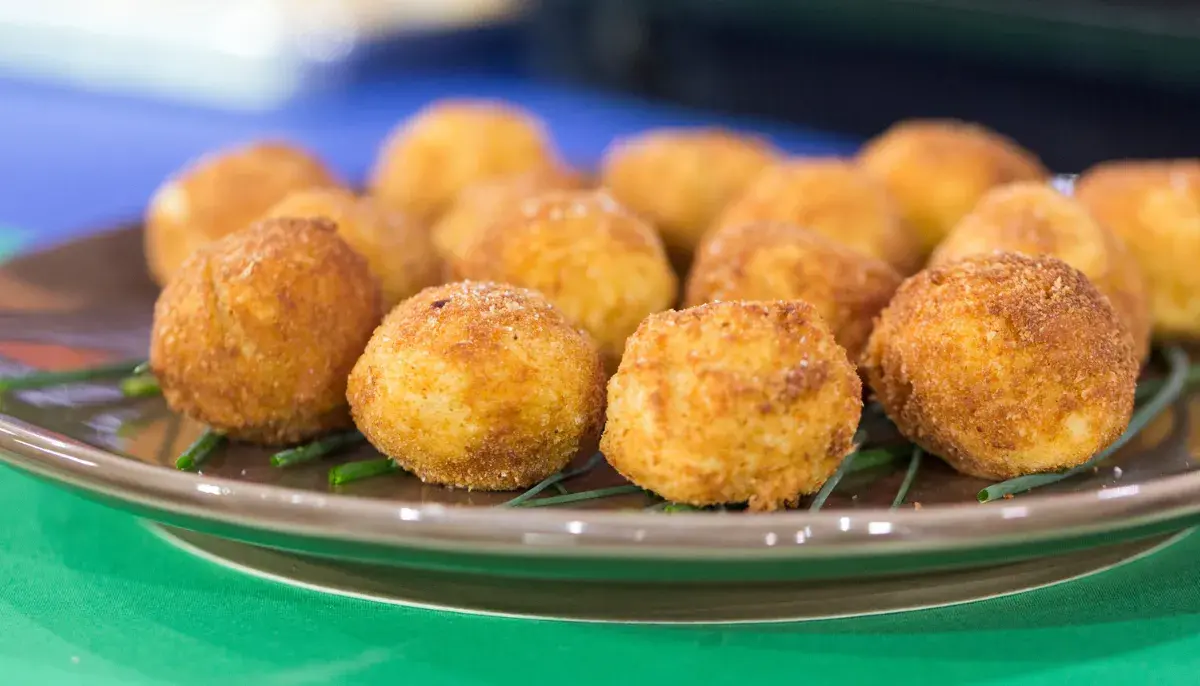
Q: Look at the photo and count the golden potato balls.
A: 15